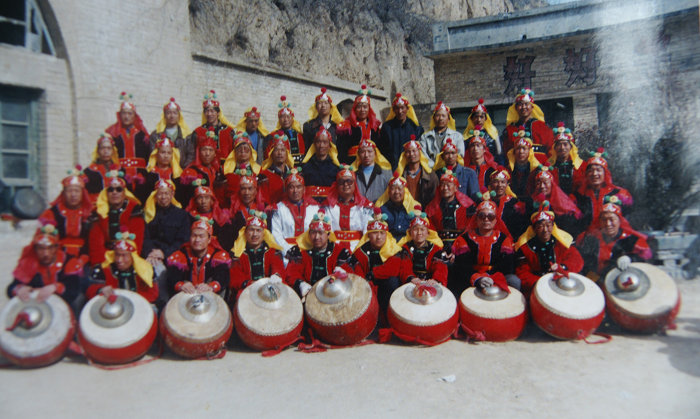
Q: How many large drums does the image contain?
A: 9